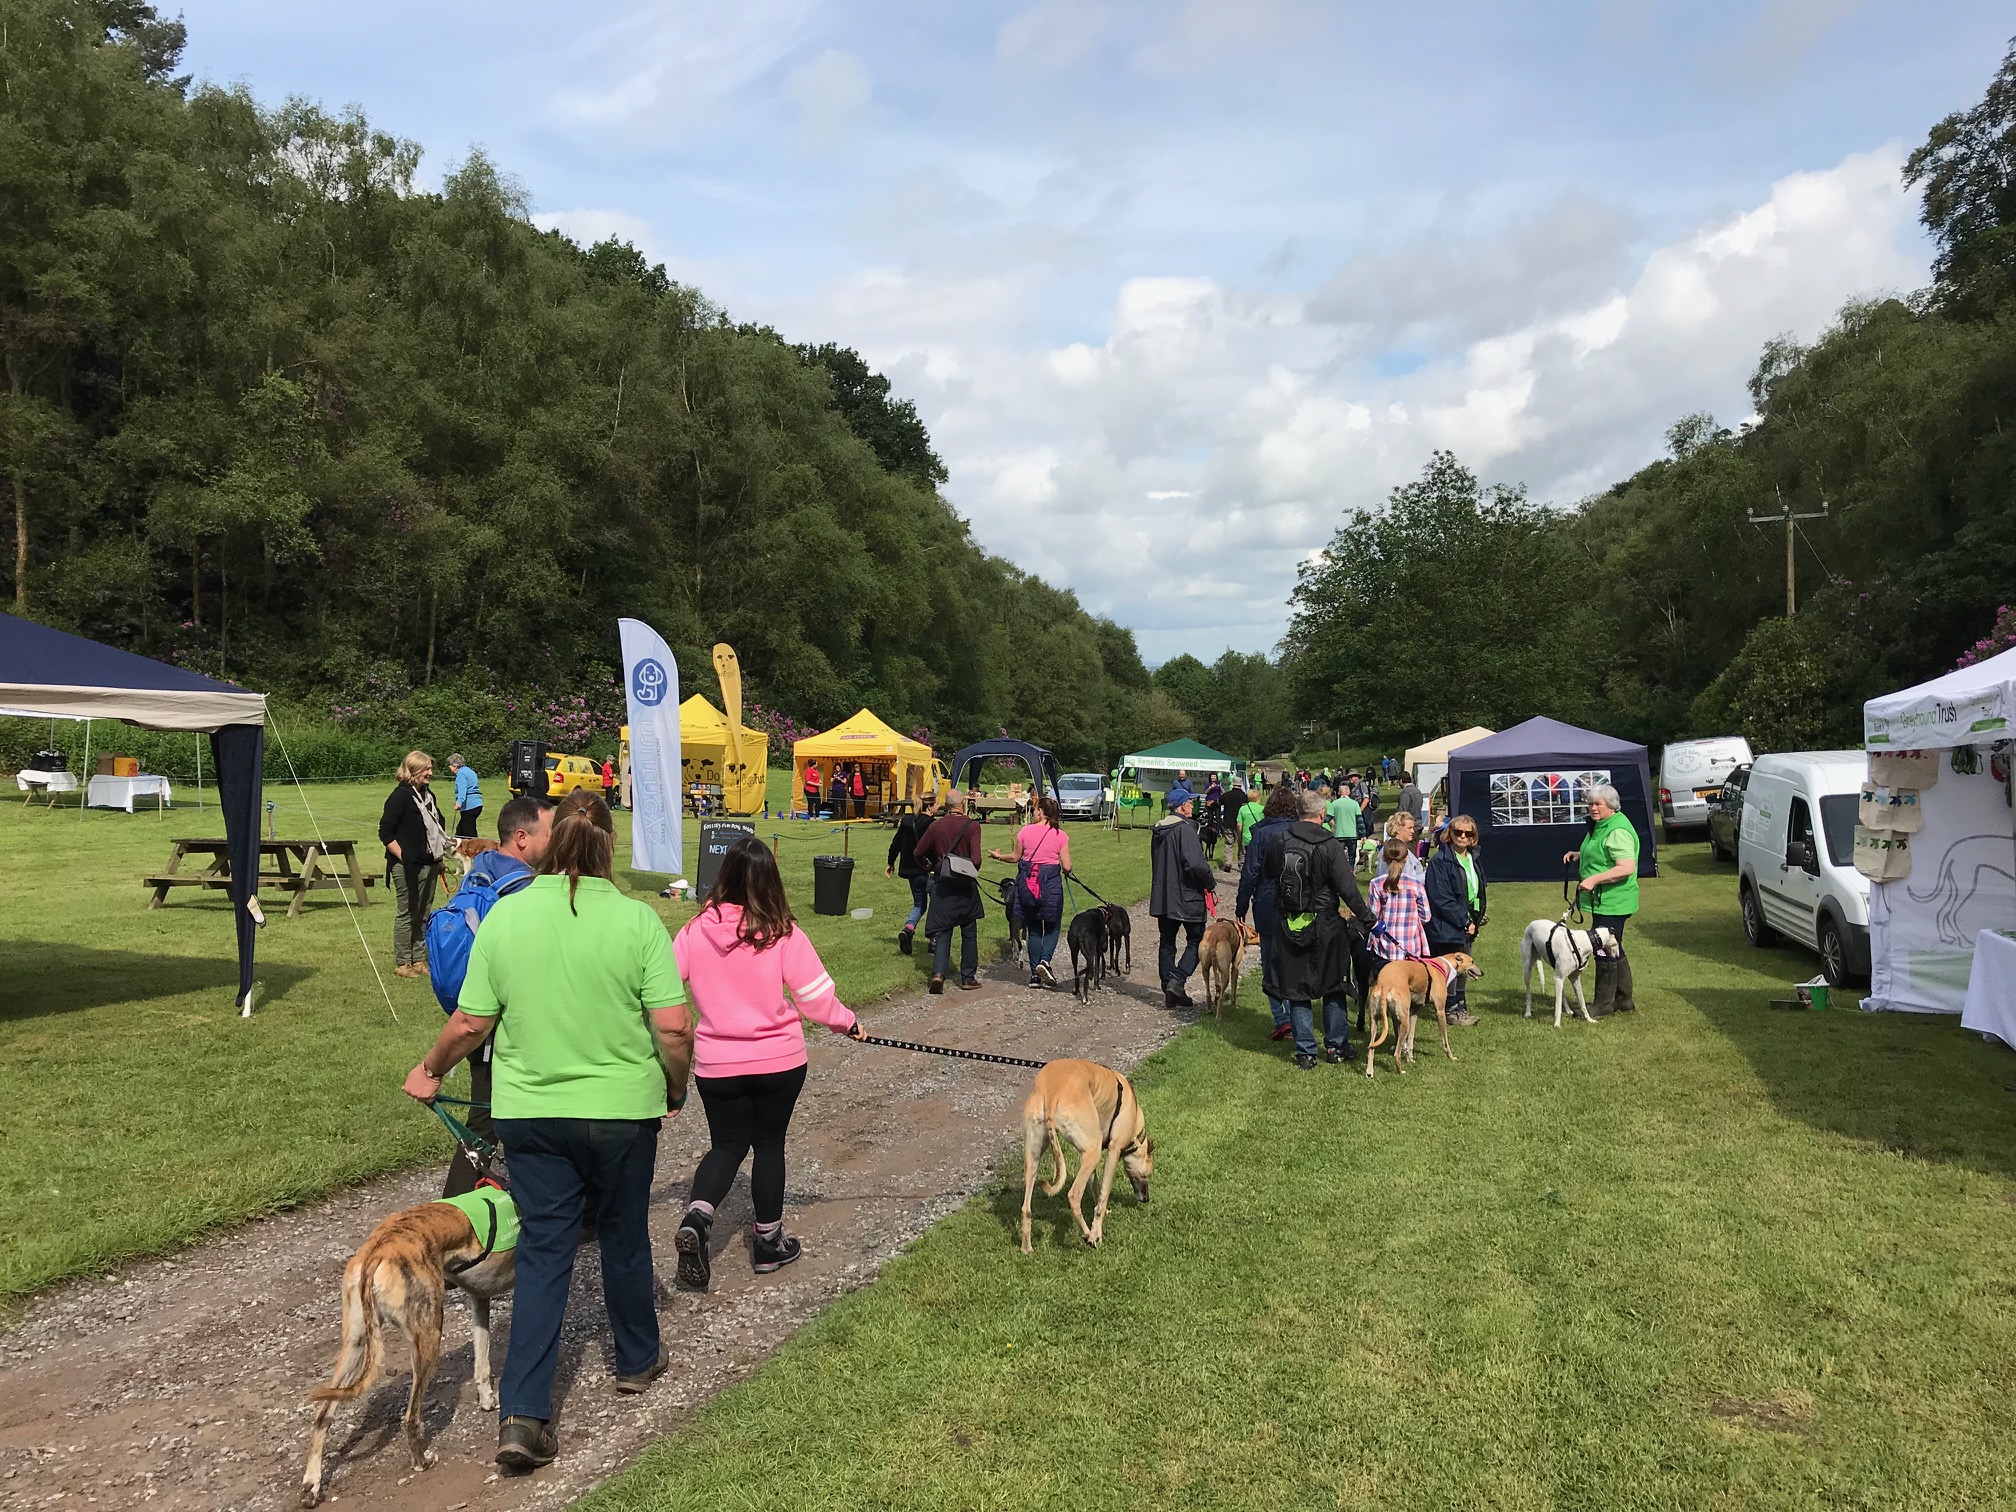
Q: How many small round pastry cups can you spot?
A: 0